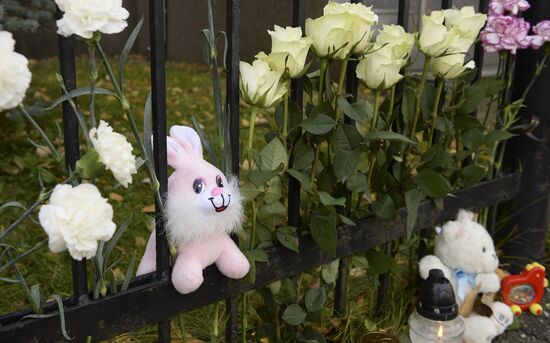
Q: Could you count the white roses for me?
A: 9